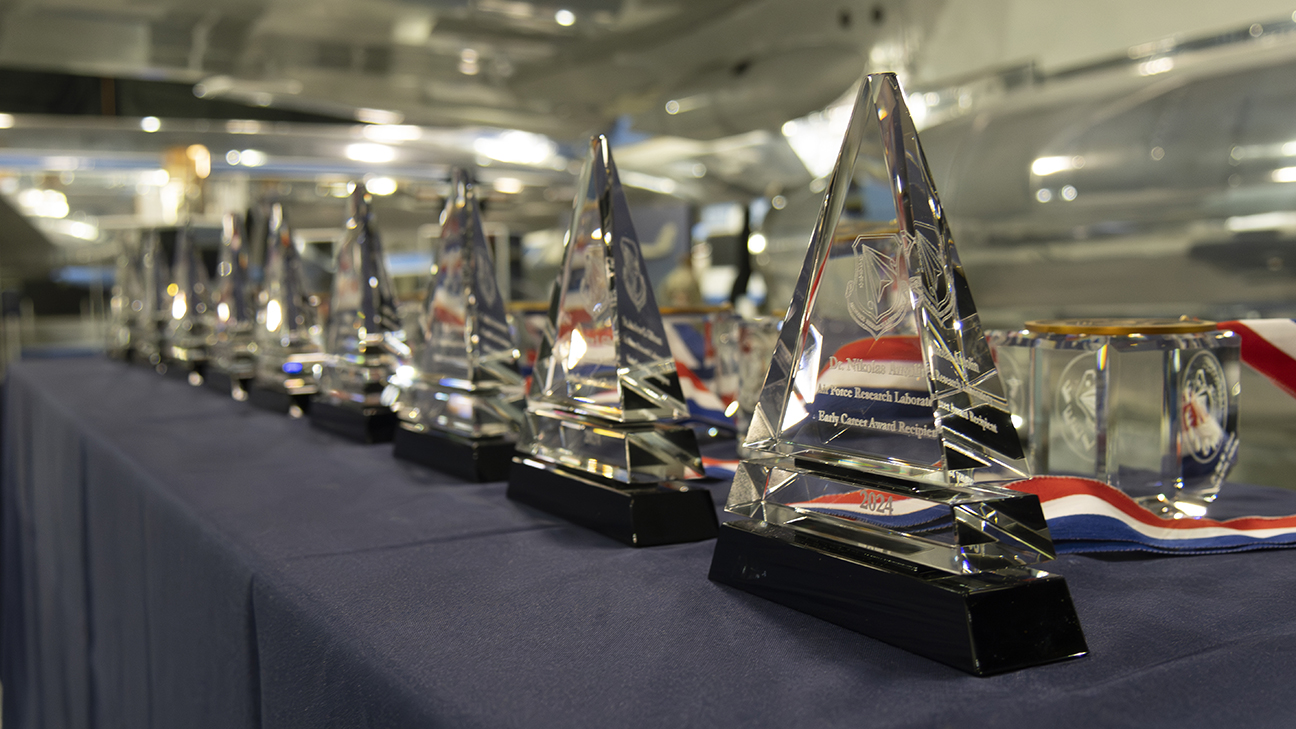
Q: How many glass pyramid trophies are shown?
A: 9